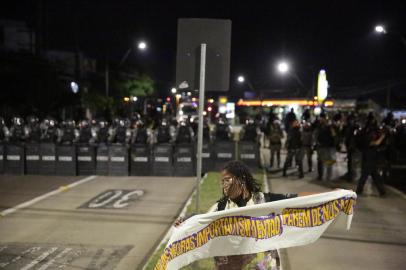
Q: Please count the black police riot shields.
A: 14